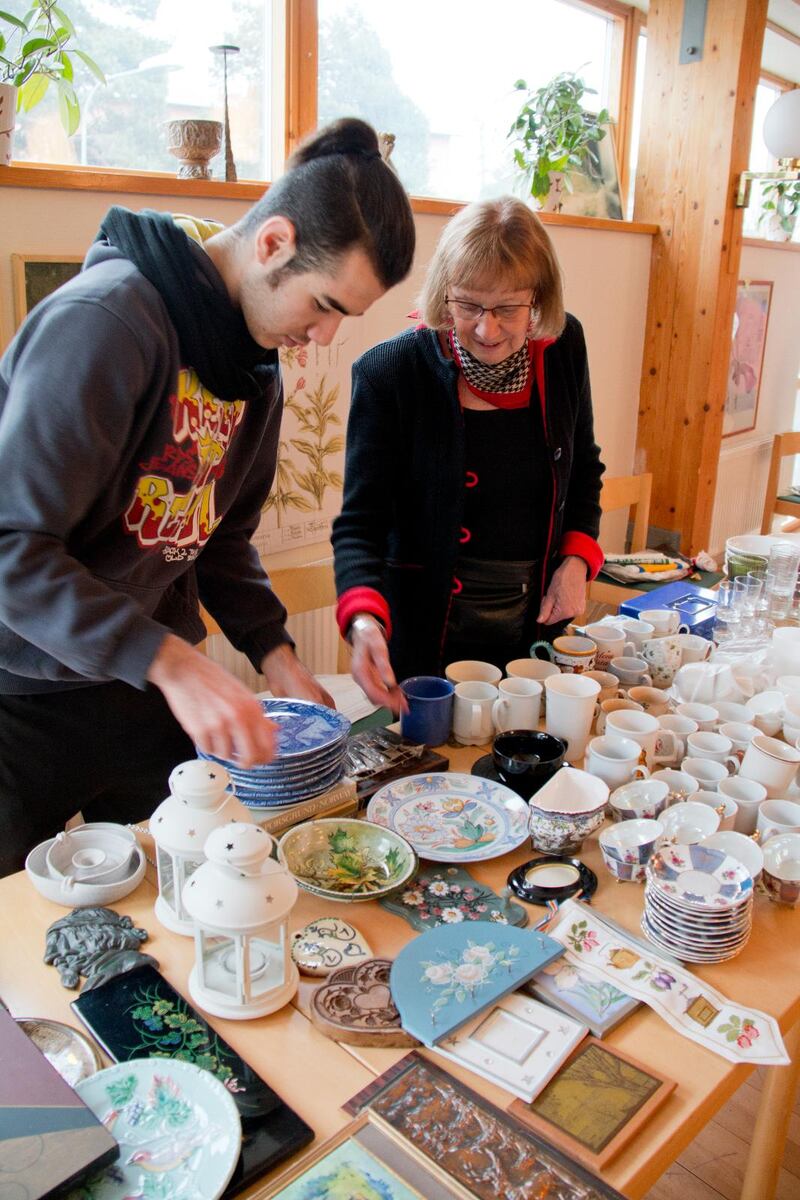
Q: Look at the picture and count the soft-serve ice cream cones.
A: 0